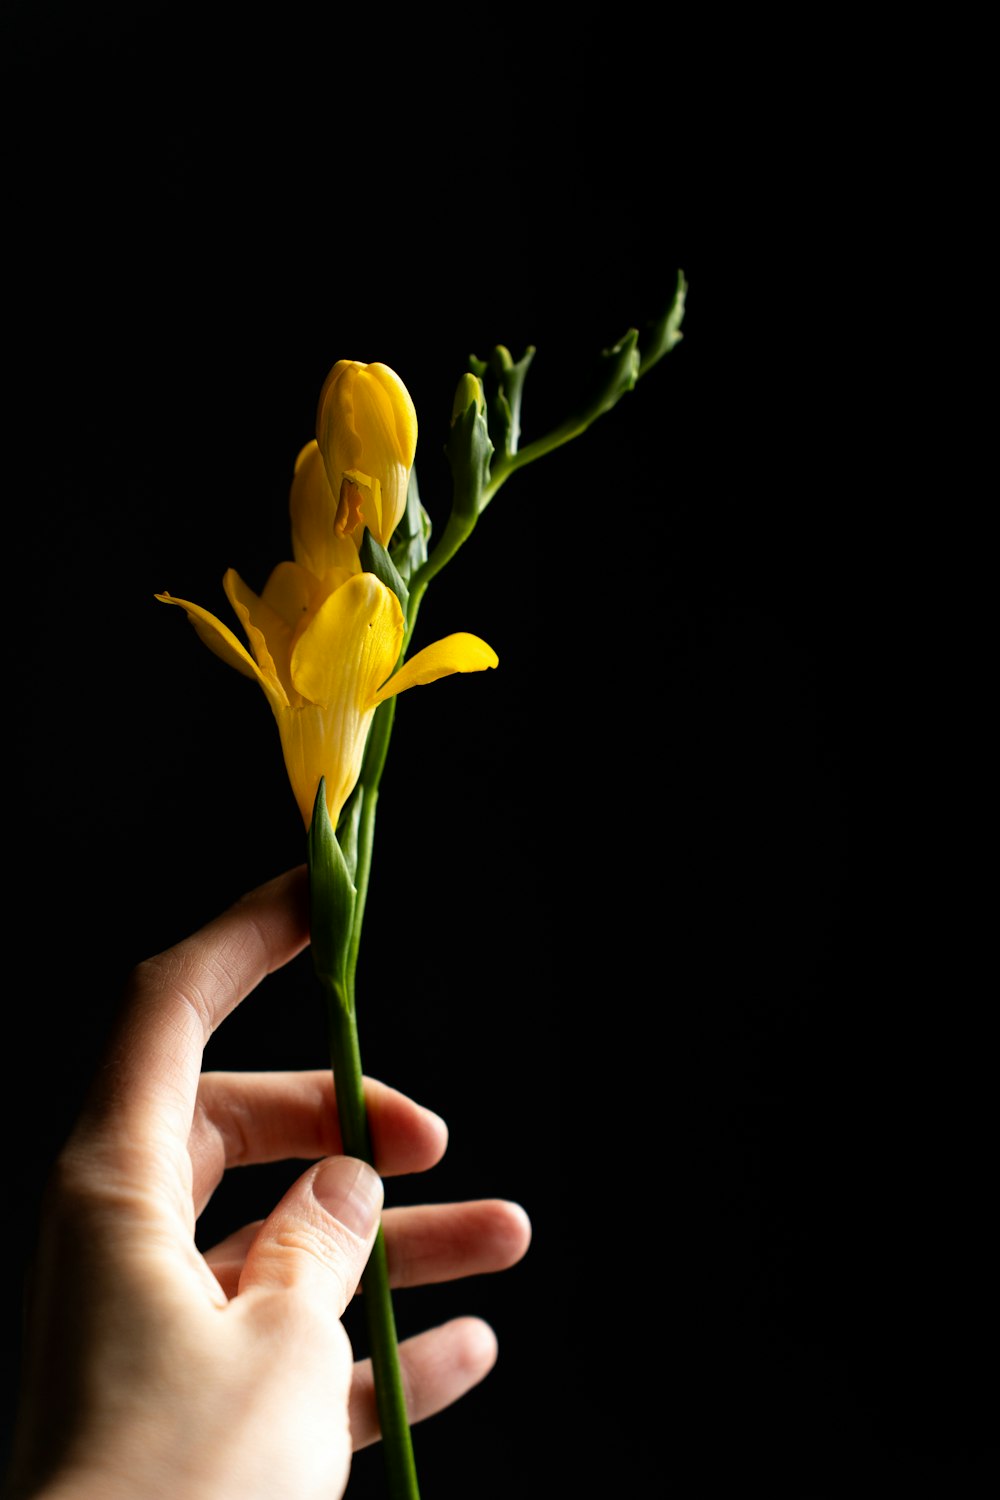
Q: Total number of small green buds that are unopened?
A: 4